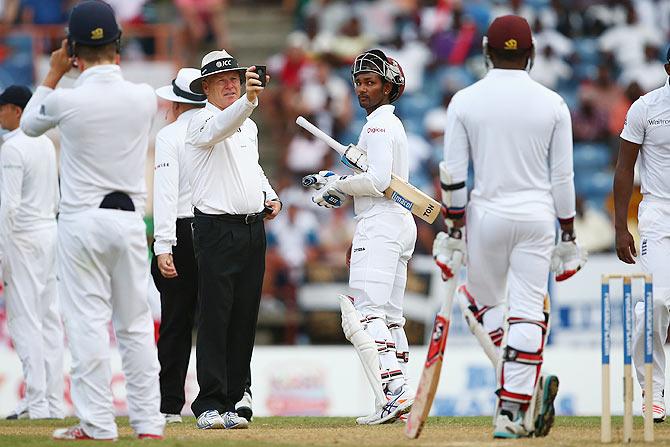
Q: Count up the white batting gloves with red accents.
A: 2